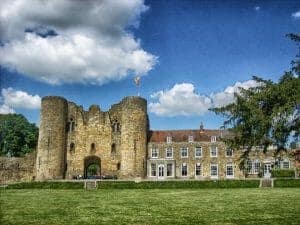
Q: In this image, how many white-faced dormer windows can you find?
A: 3